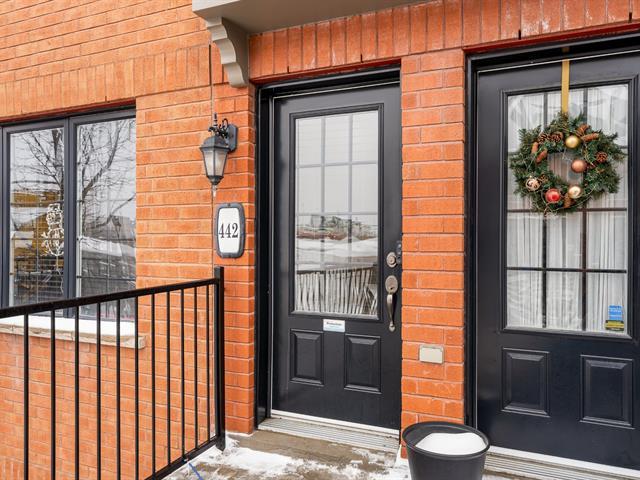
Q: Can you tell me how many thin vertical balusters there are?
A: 11